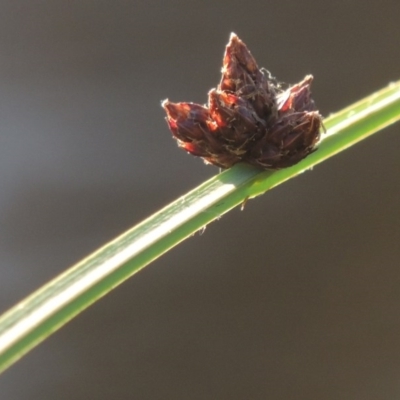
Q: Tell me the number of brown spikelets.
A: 5